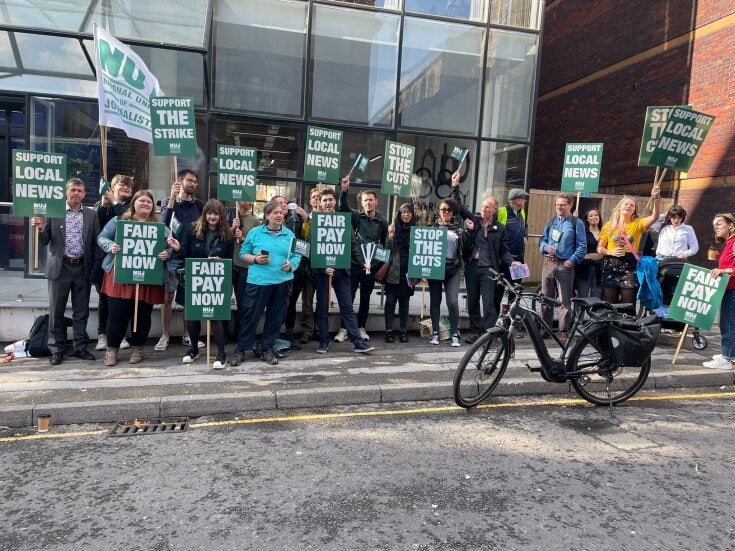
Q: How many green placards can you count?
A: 13